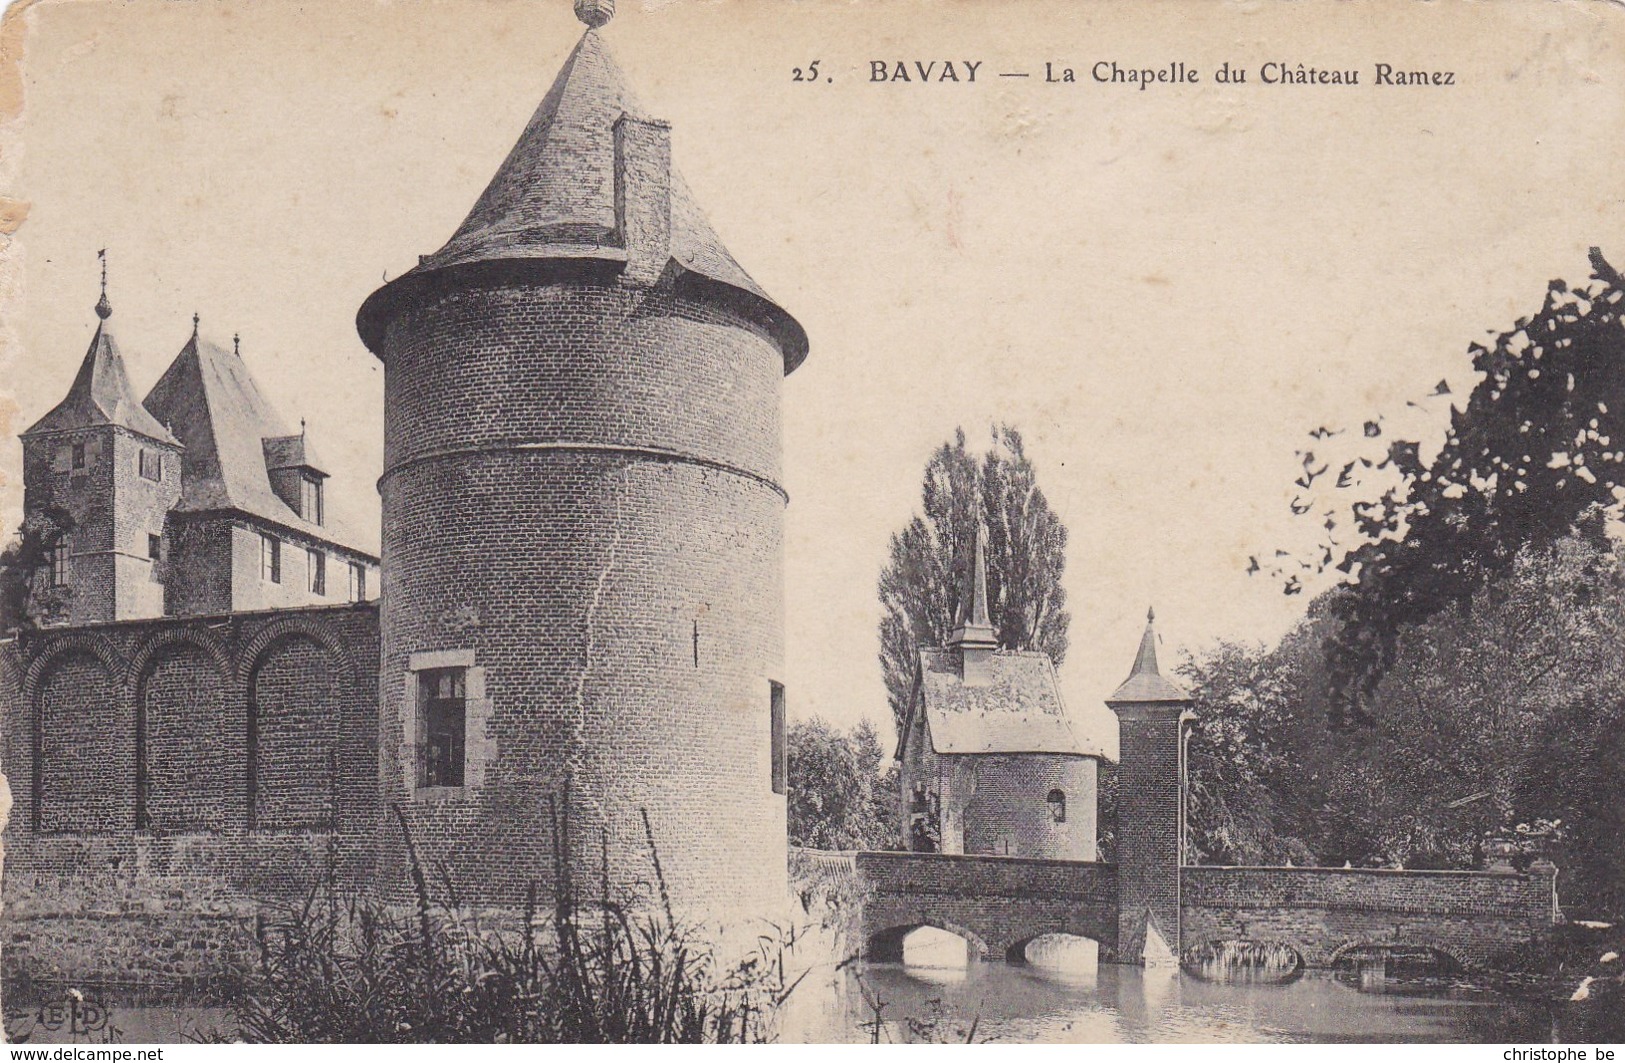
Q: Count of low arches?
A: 4